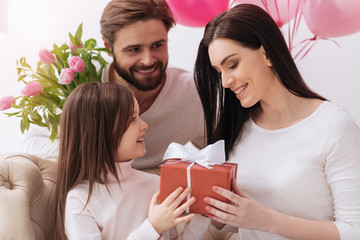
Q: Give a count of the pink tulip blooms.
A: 6